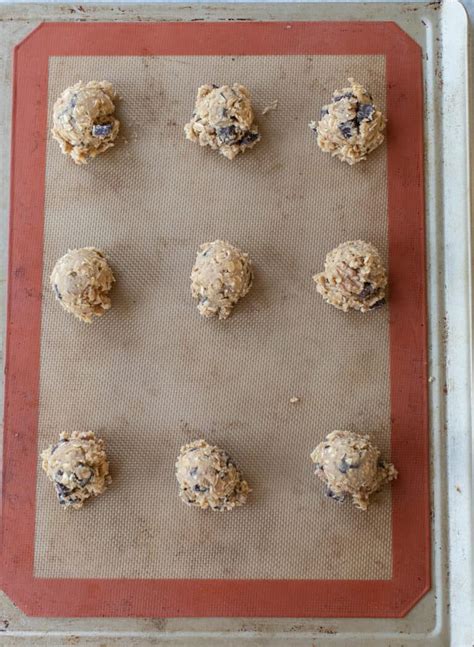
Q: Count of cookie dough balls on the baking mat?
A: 9